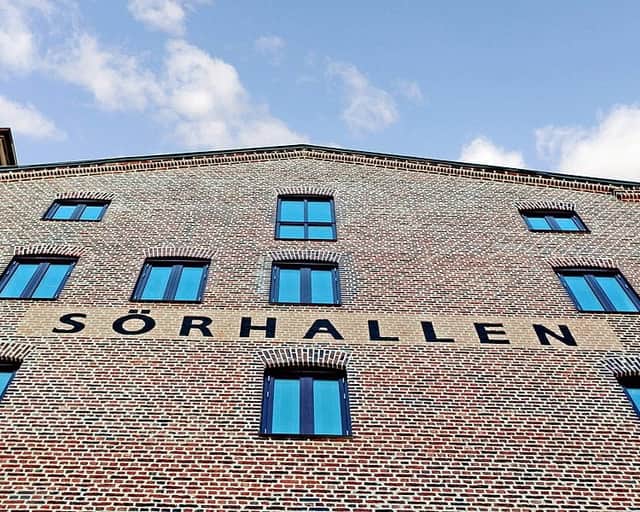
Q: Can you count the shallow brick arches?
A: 10